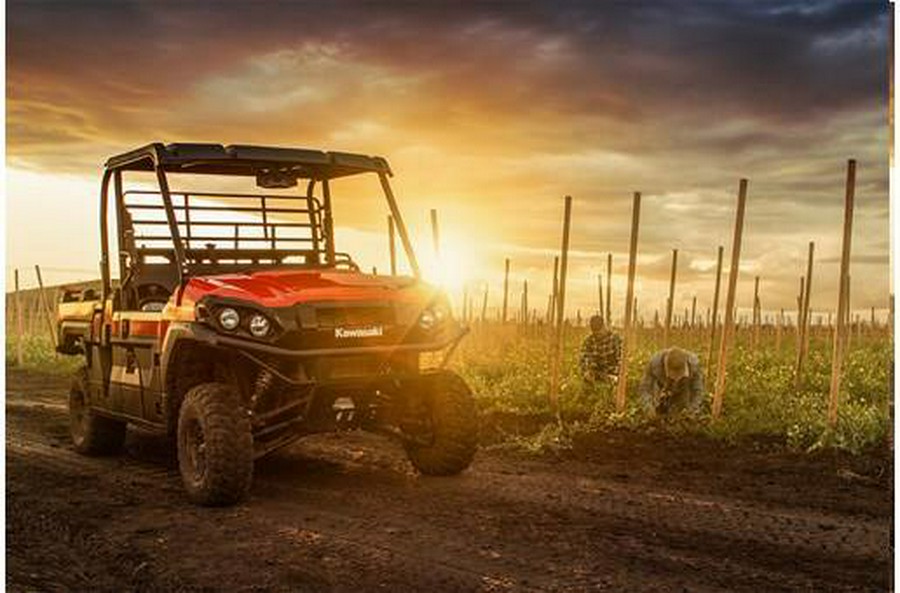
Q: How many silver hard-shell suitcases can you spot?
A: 0